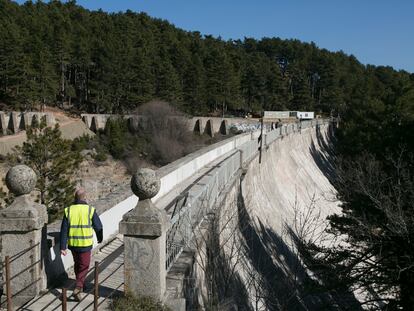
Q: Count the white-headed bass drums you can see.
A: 0